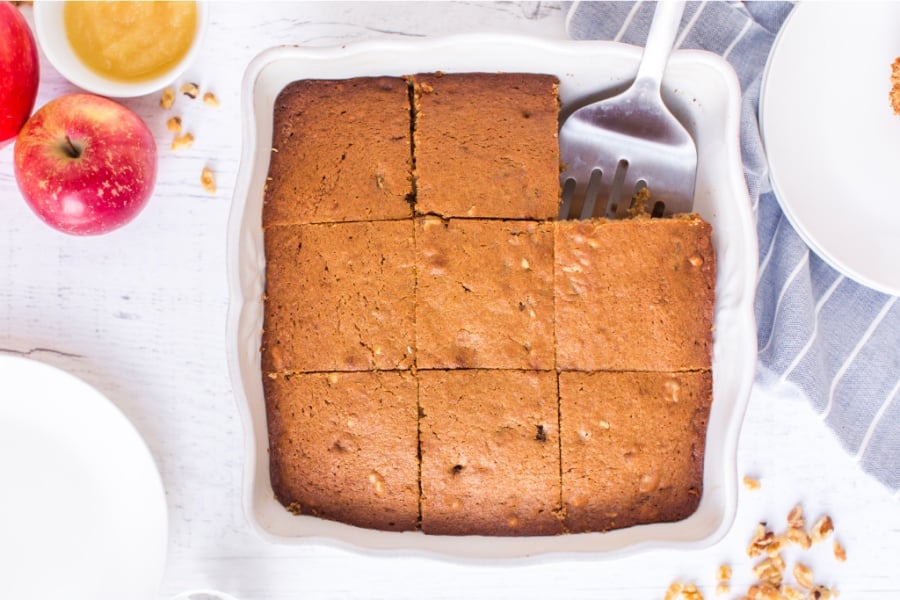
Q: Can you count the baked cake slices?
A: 8